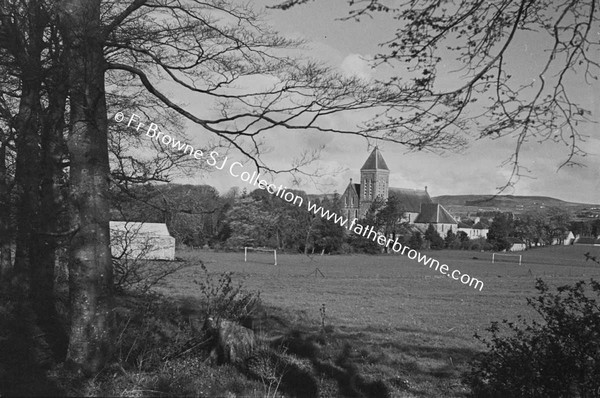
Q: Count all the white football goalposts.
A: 2